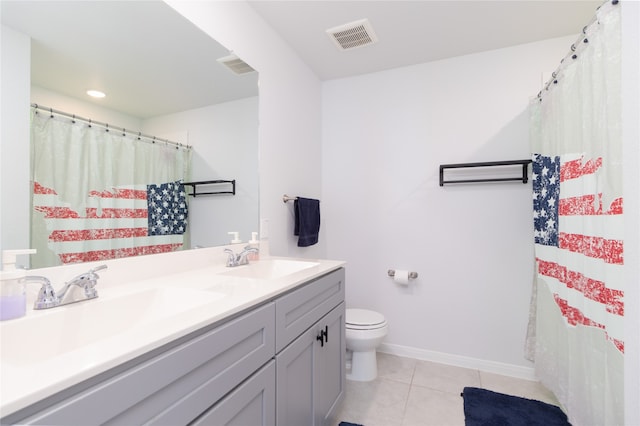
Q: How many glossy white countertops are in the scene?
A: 1